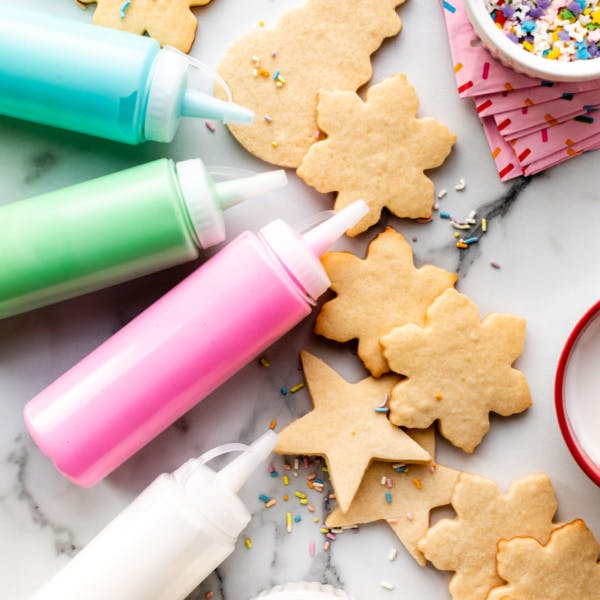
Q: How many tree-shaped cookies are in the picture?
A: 0